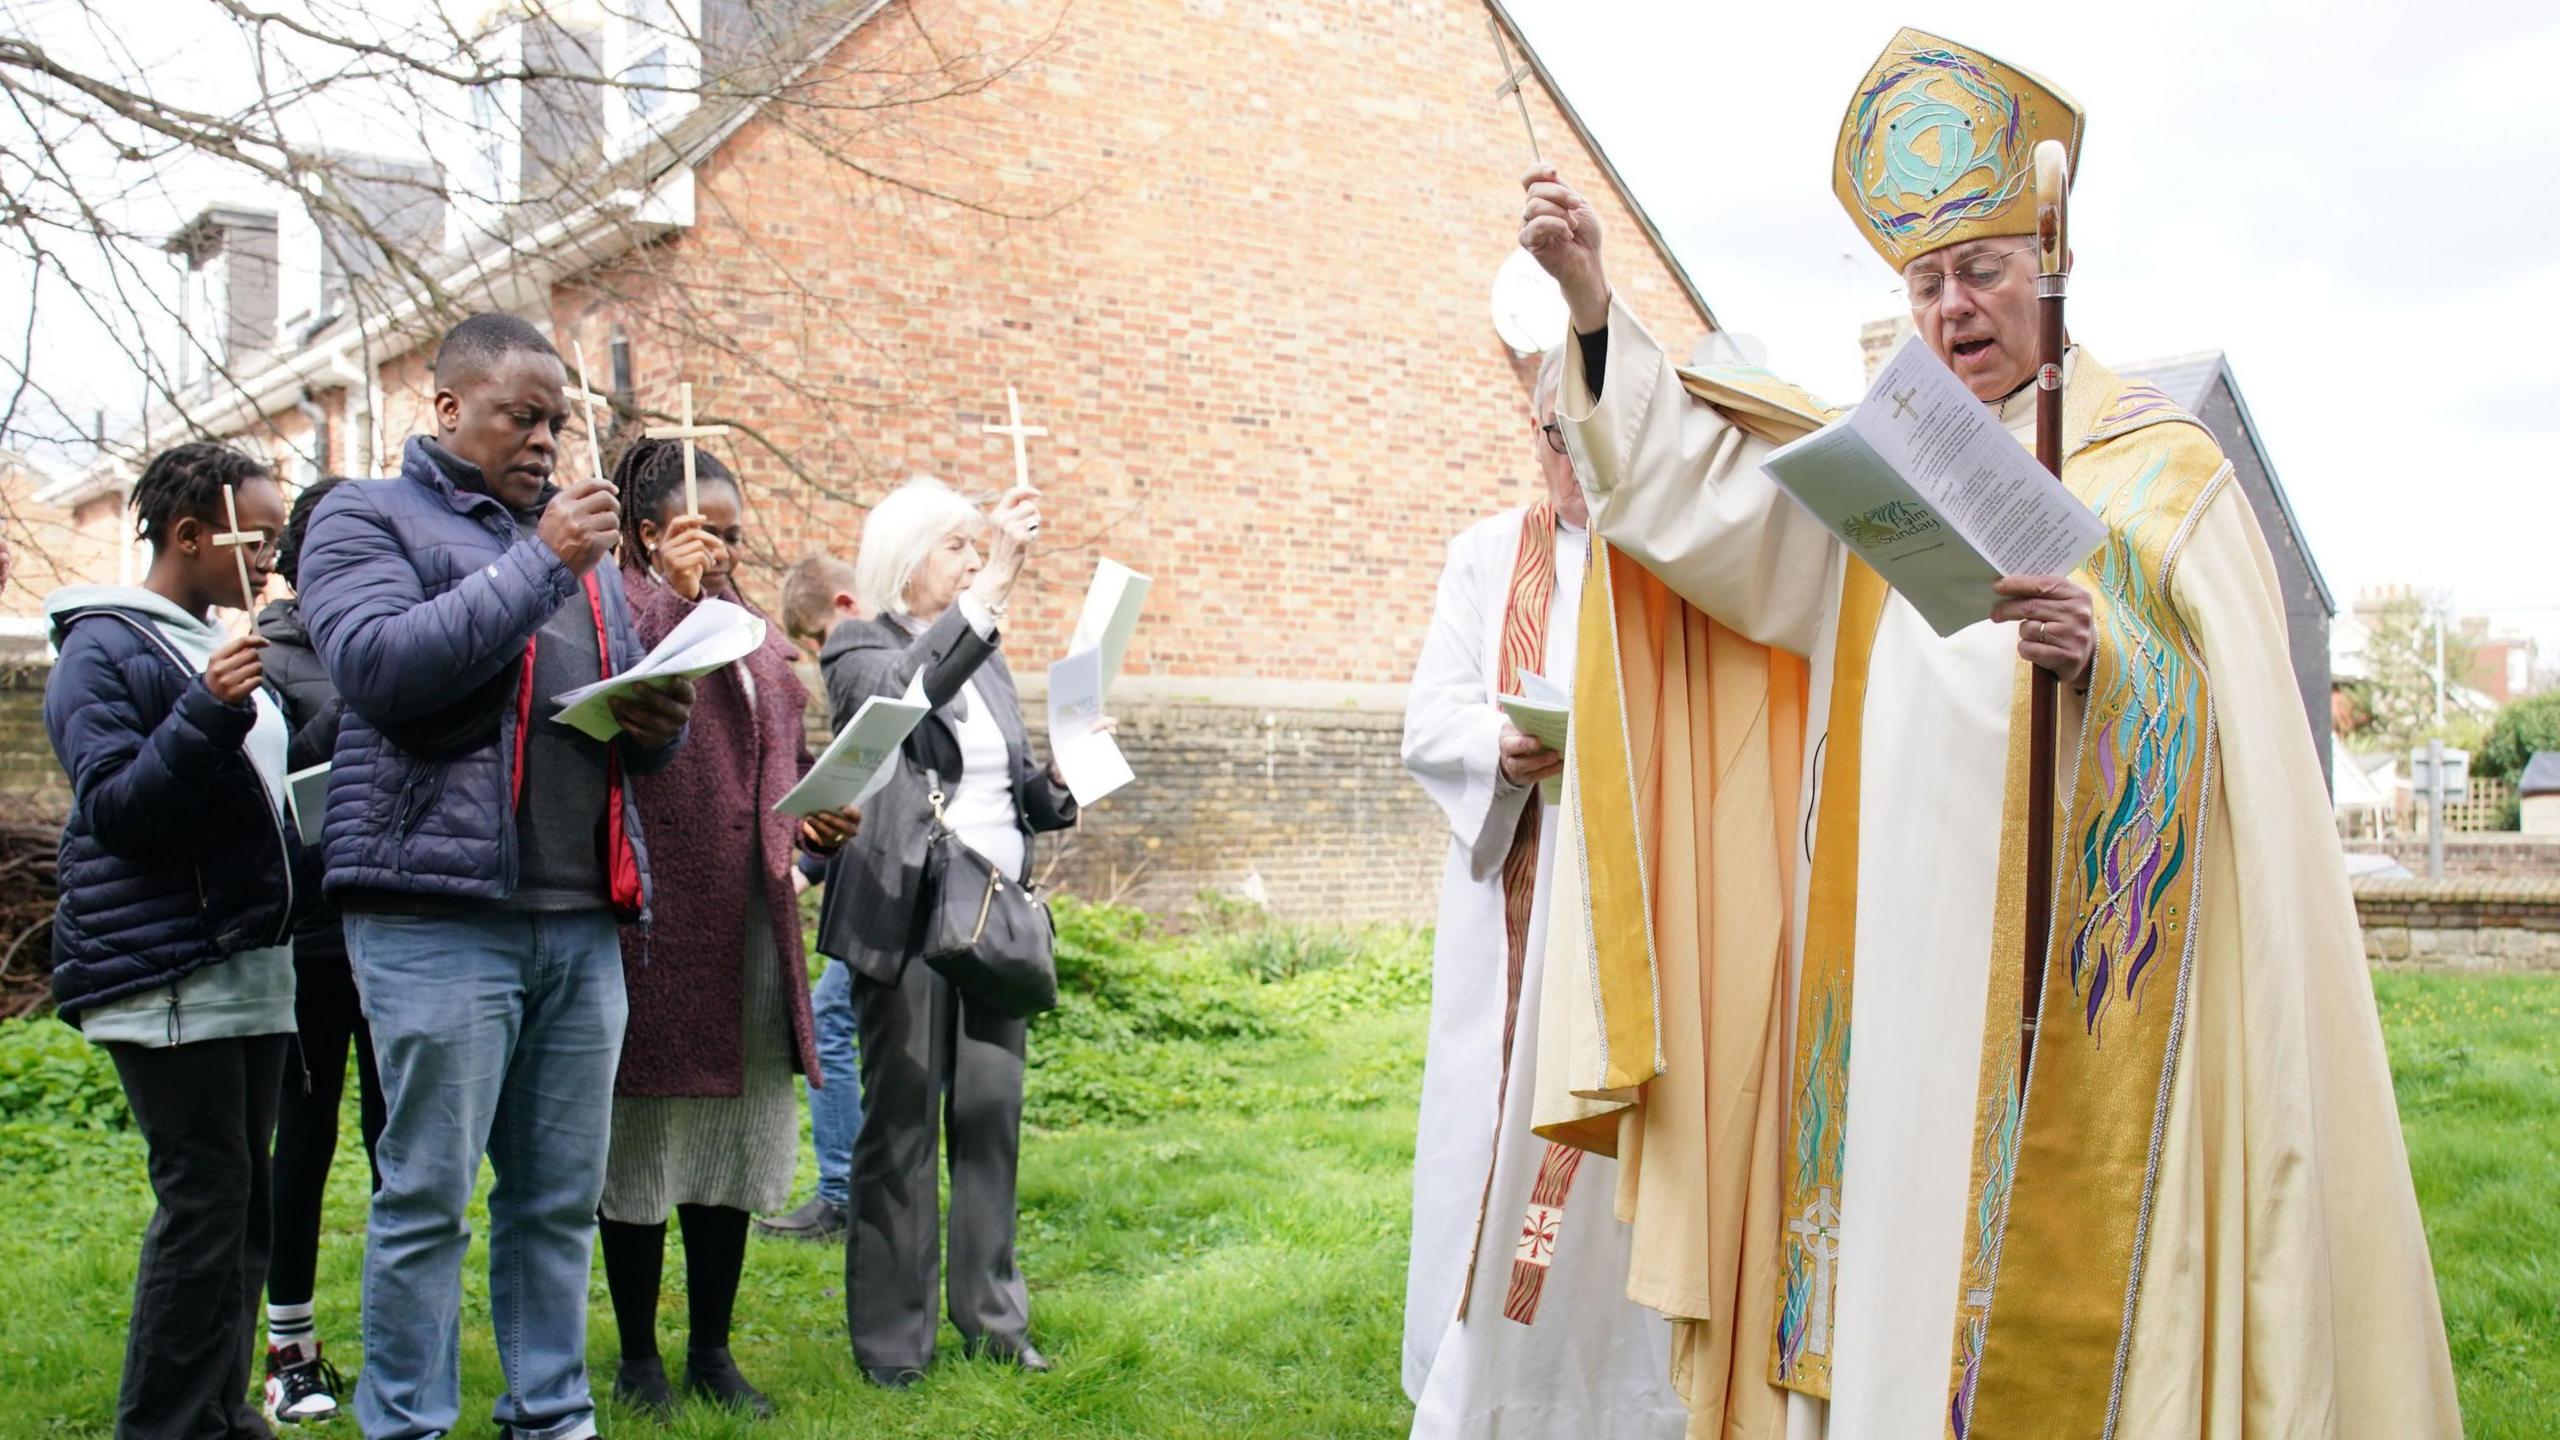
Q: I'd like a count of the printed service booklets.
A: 6